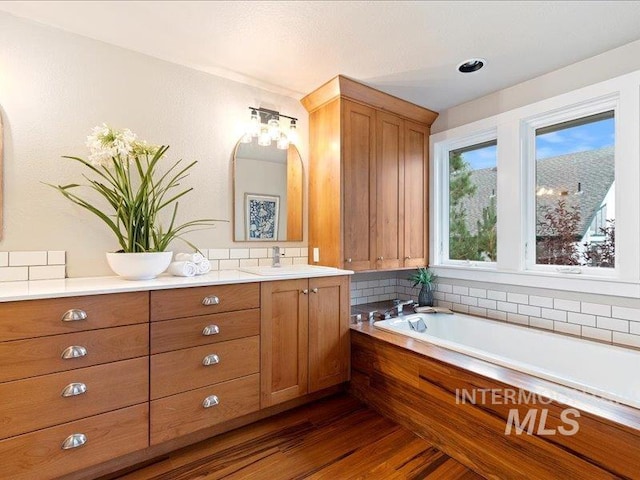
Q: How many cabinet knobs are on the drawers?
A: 8